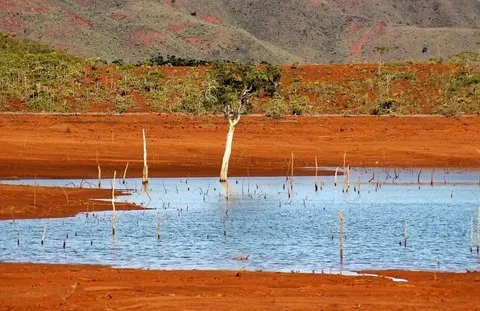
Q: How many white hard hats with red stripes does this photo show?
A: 0